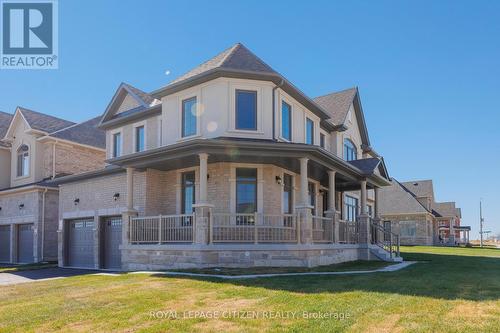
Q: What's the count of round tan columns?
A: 6